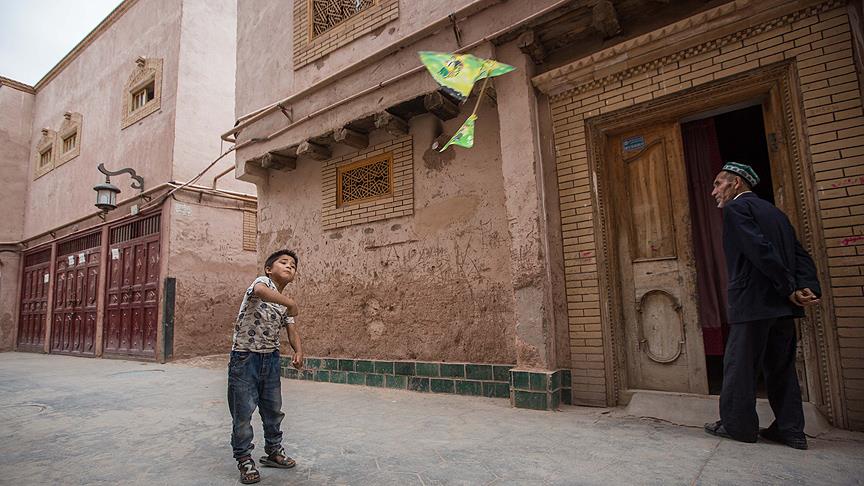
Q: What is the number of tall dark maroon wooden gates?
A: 3